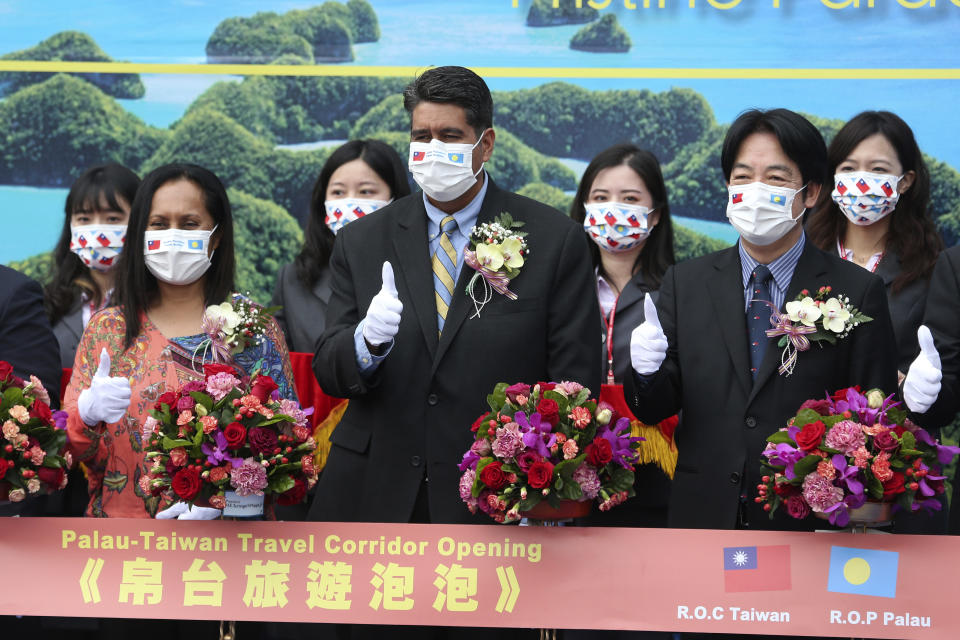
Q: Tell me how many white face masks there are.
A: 3